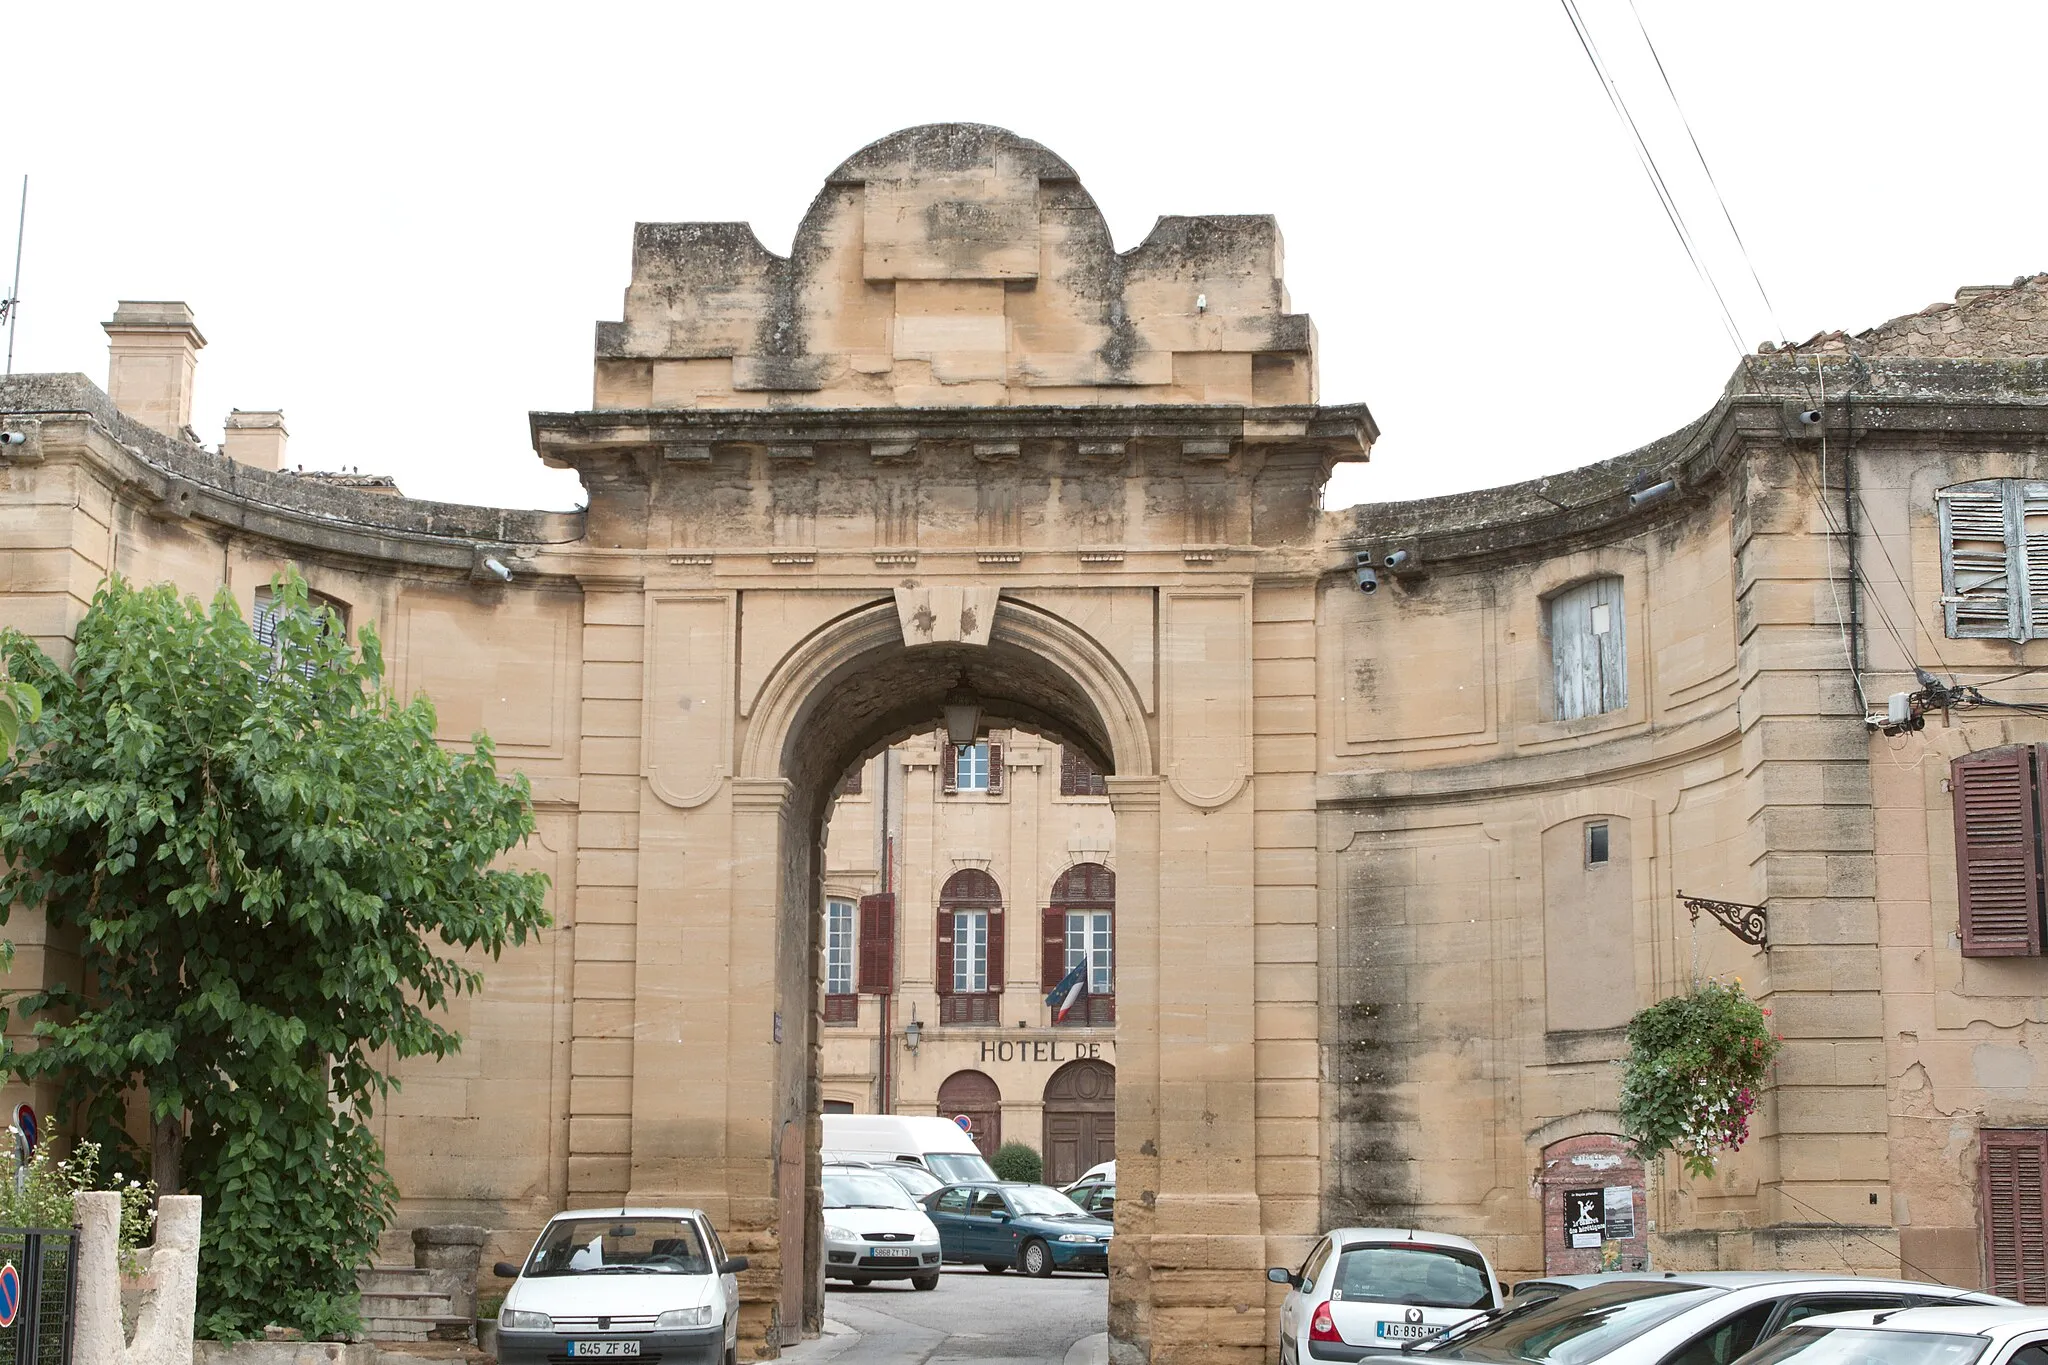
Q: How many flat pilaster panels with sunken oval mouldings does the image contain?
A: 2